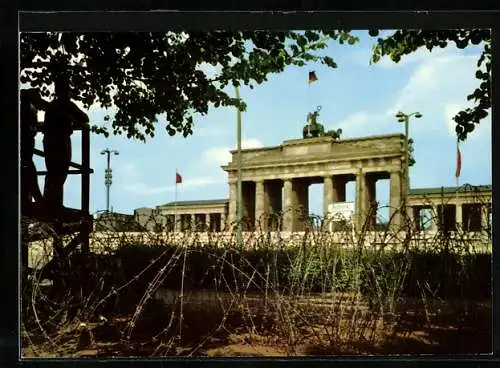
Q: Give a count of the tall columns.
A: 6